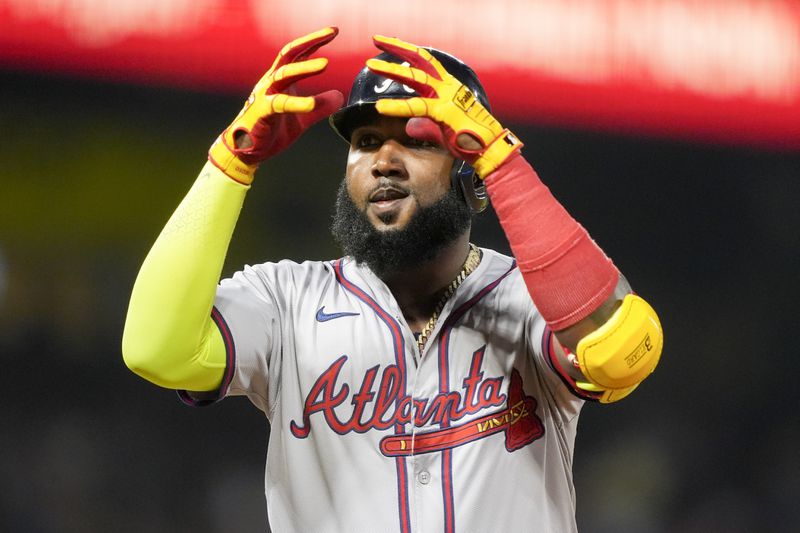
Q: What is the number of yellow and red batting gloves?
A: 2